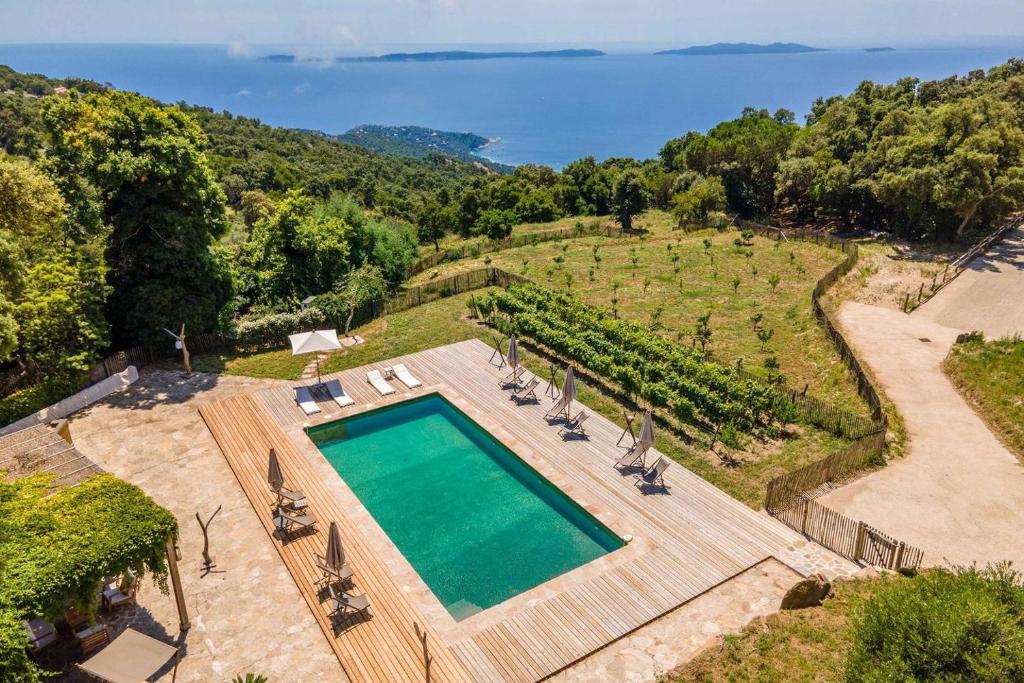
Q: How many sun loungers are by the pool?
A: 14